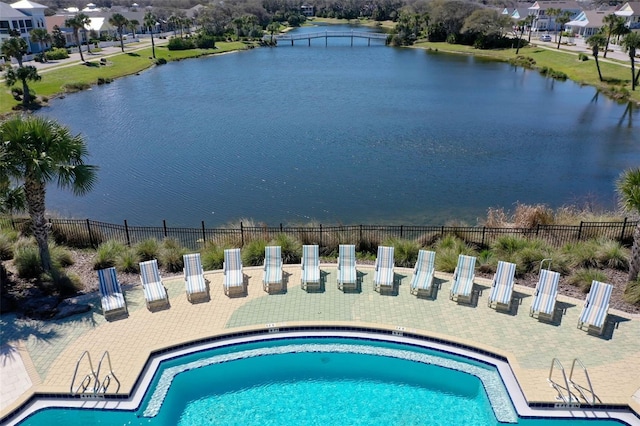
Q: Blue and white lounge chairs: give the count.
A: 13